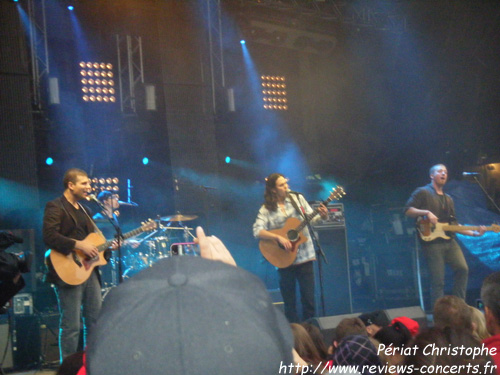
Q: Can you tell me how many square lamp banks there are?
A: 3